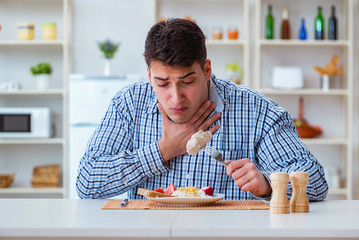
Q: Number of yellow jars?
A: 2